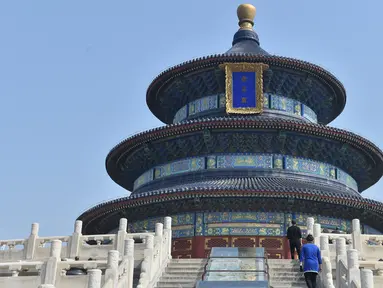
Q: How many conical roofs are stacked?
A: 3